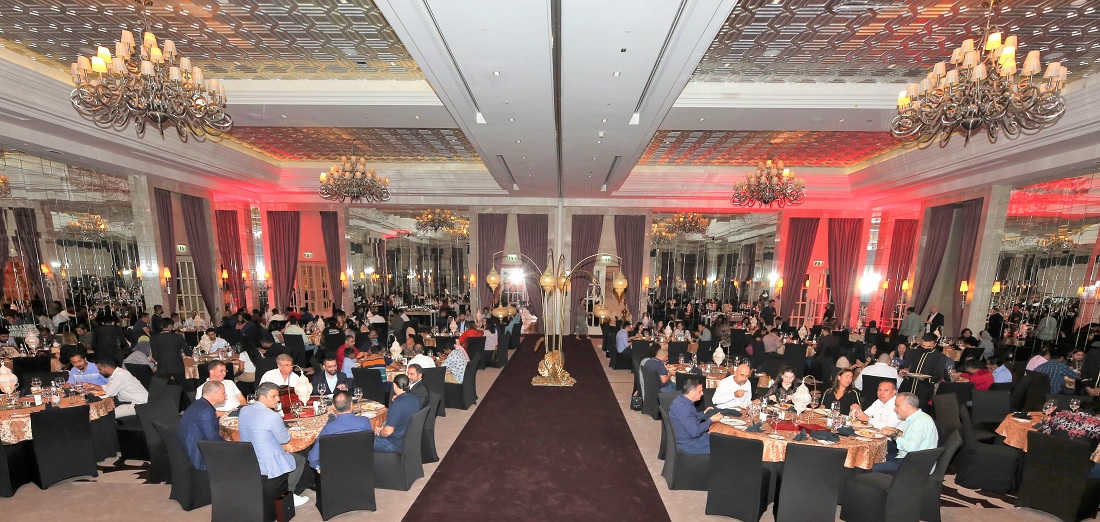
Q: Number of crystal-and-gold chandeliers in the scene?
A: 4